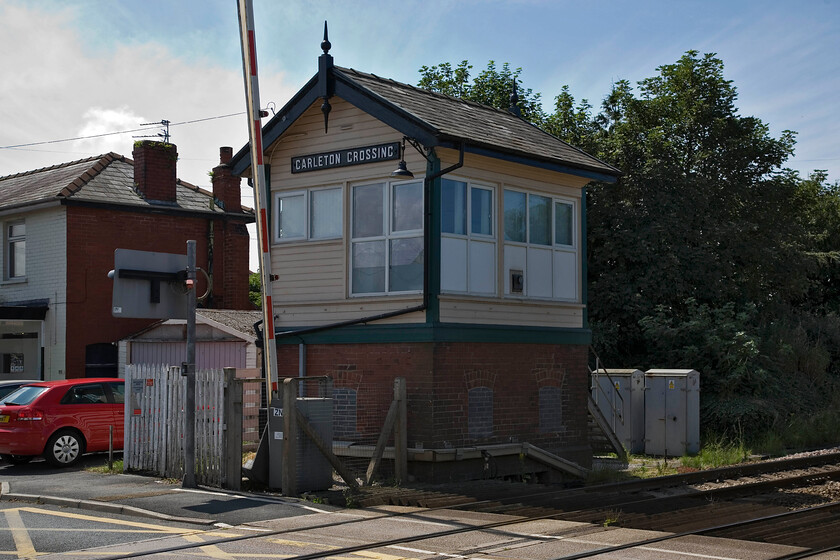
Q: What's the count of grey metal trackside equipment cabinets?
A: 2